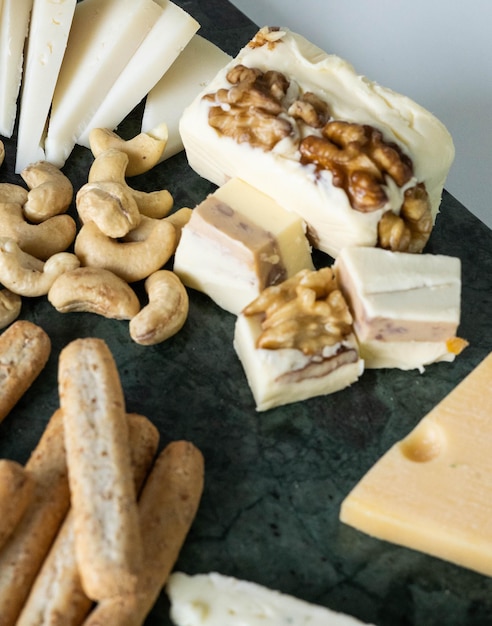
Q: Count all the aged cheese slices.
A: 5